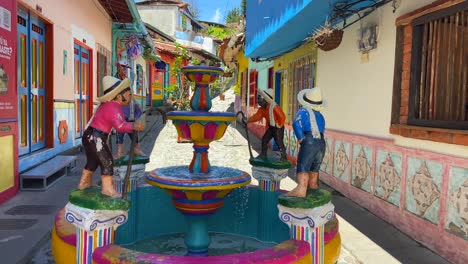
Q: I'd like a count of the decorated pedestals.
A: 4